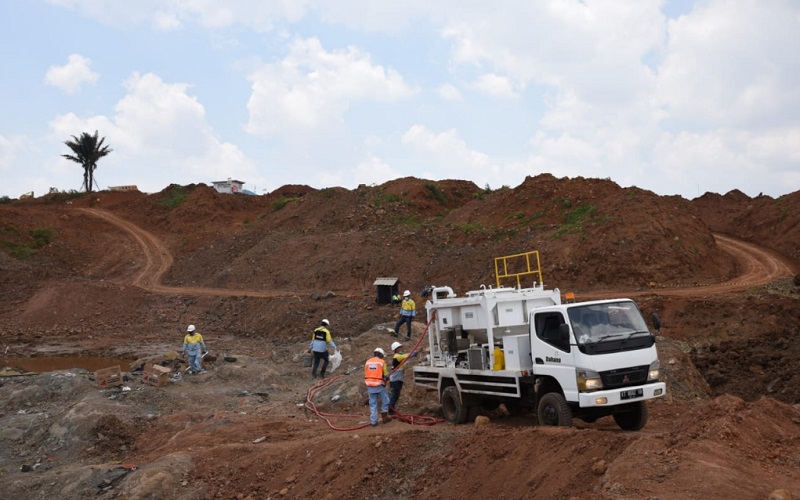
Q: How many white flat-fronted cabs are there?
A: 1